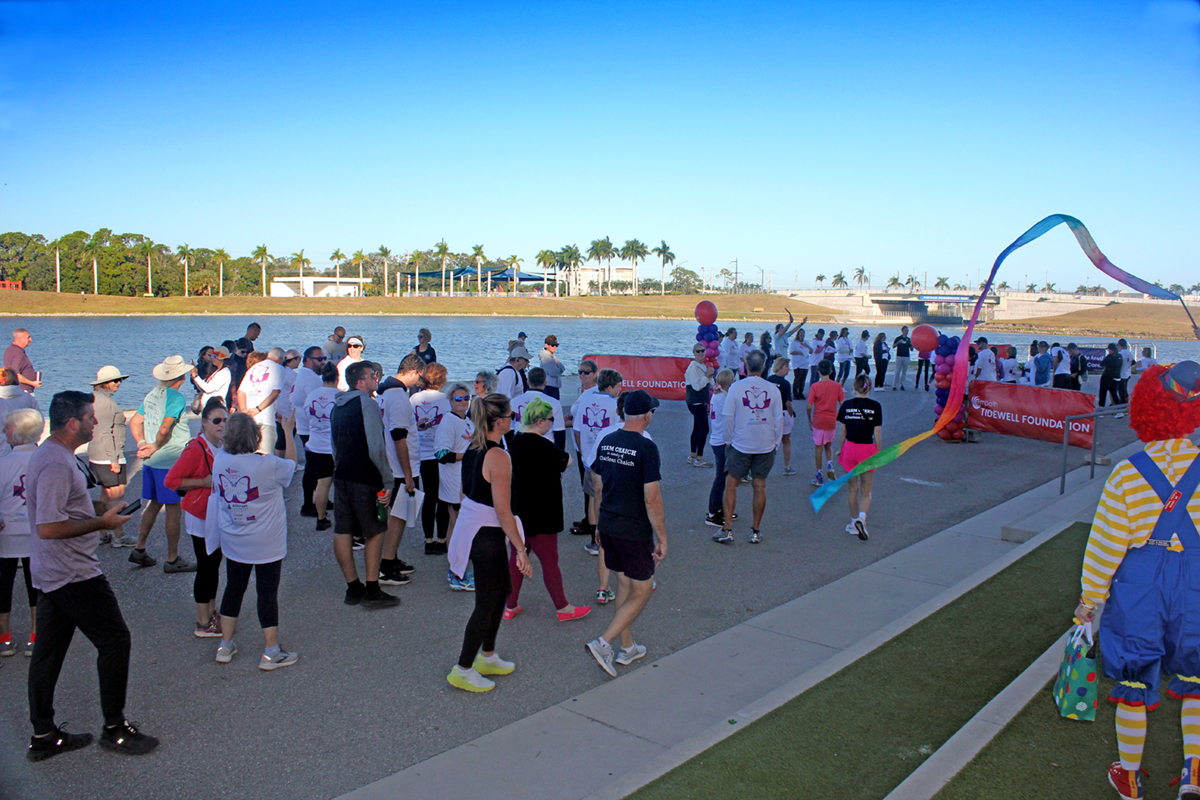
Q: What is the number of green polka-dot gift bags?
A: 1